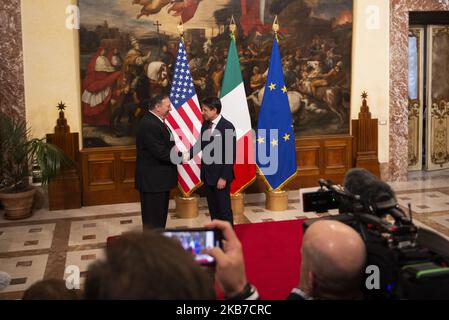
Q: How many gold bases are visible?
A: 3